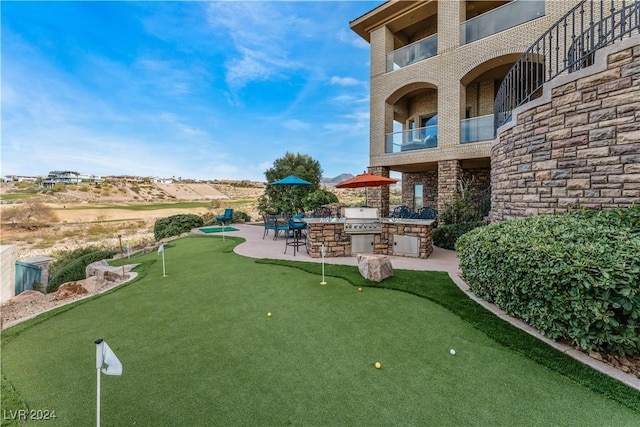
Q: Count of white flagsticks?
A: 5